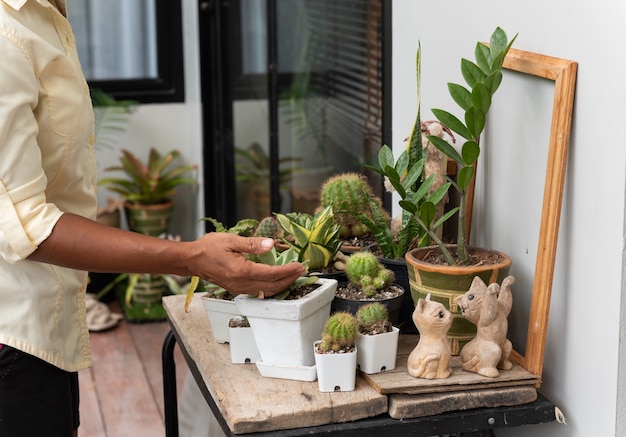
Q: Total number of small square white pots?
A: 3